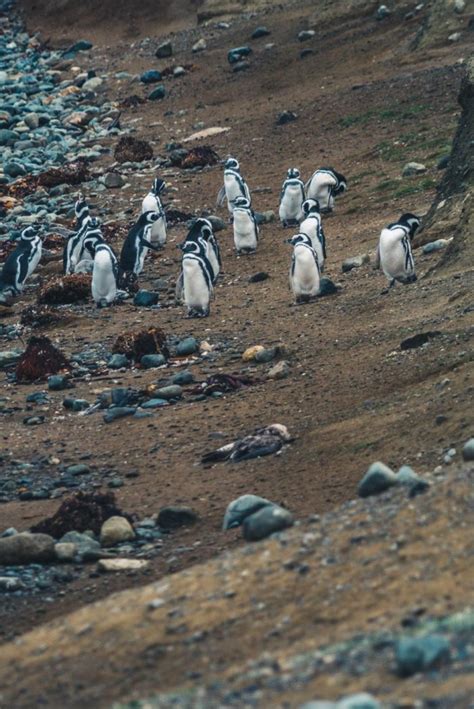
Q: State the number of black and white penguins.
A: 15